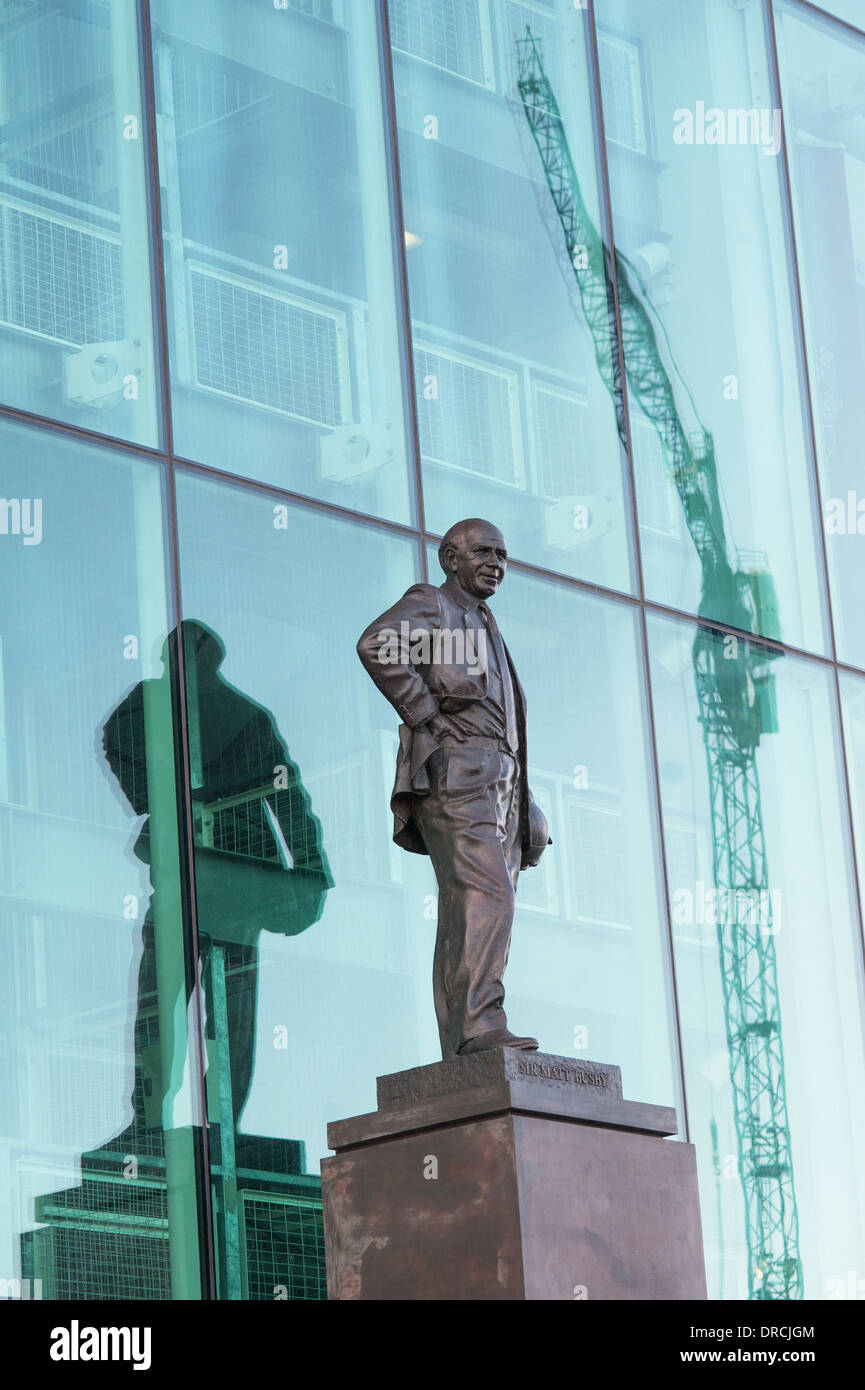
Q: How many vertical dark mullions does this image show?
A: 4